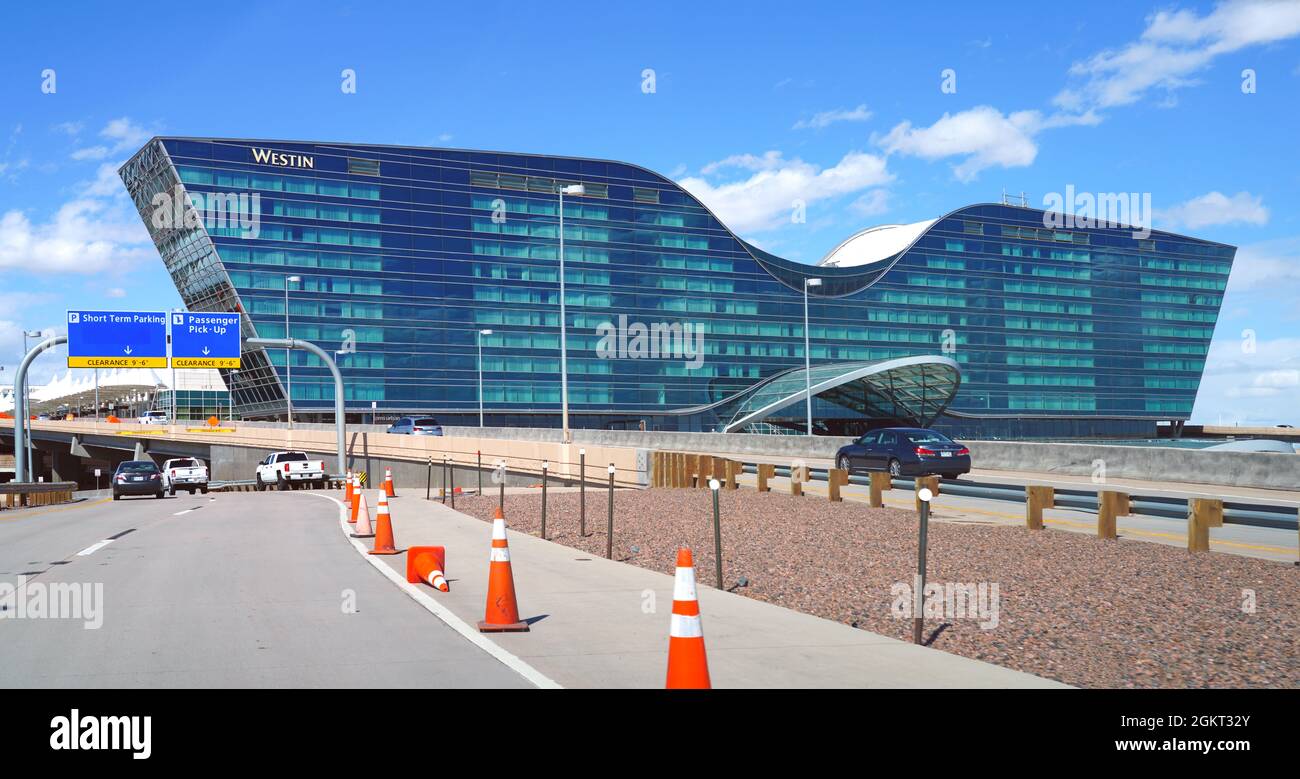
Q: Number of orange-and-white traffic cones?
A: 8